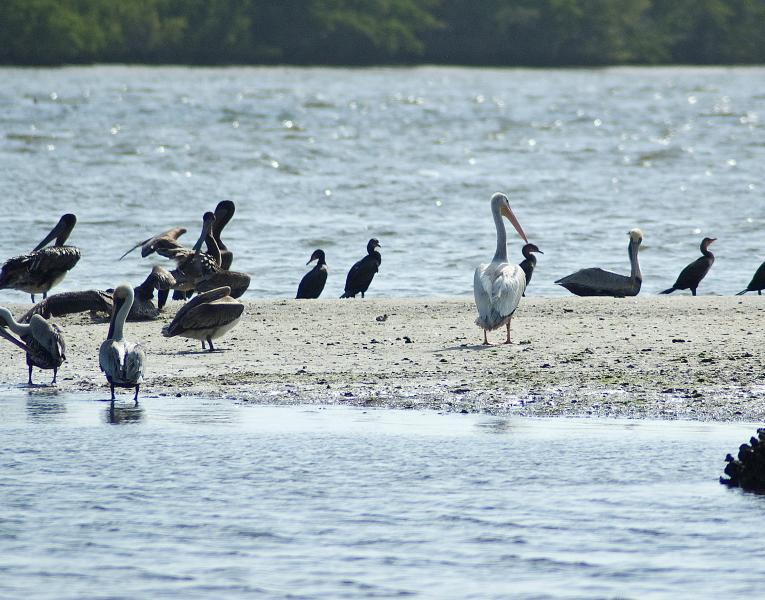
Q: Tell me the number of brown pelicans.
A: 8